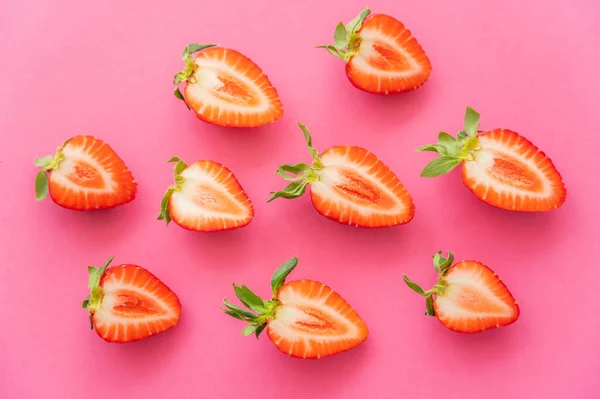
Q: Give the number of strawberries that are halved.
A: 9